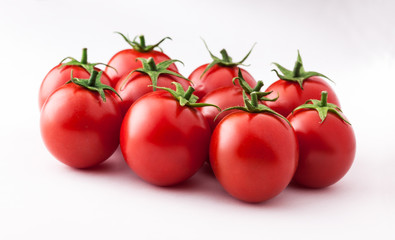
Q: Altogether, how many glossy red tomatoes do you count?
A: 10